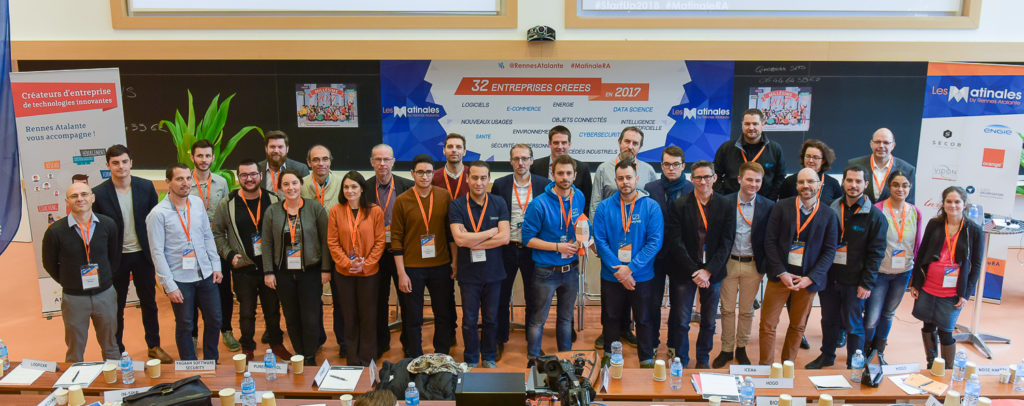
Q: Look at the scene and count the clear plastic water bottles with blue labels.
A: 12